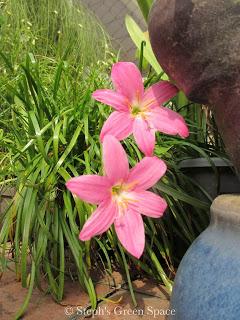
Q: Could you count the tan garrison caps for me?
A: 0